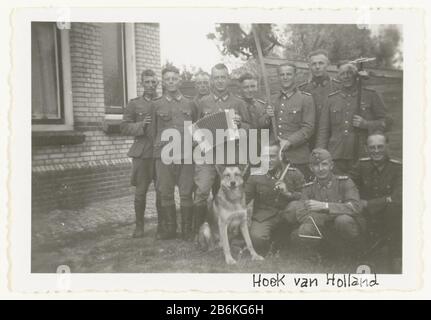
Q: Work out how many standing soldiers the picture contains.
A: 8